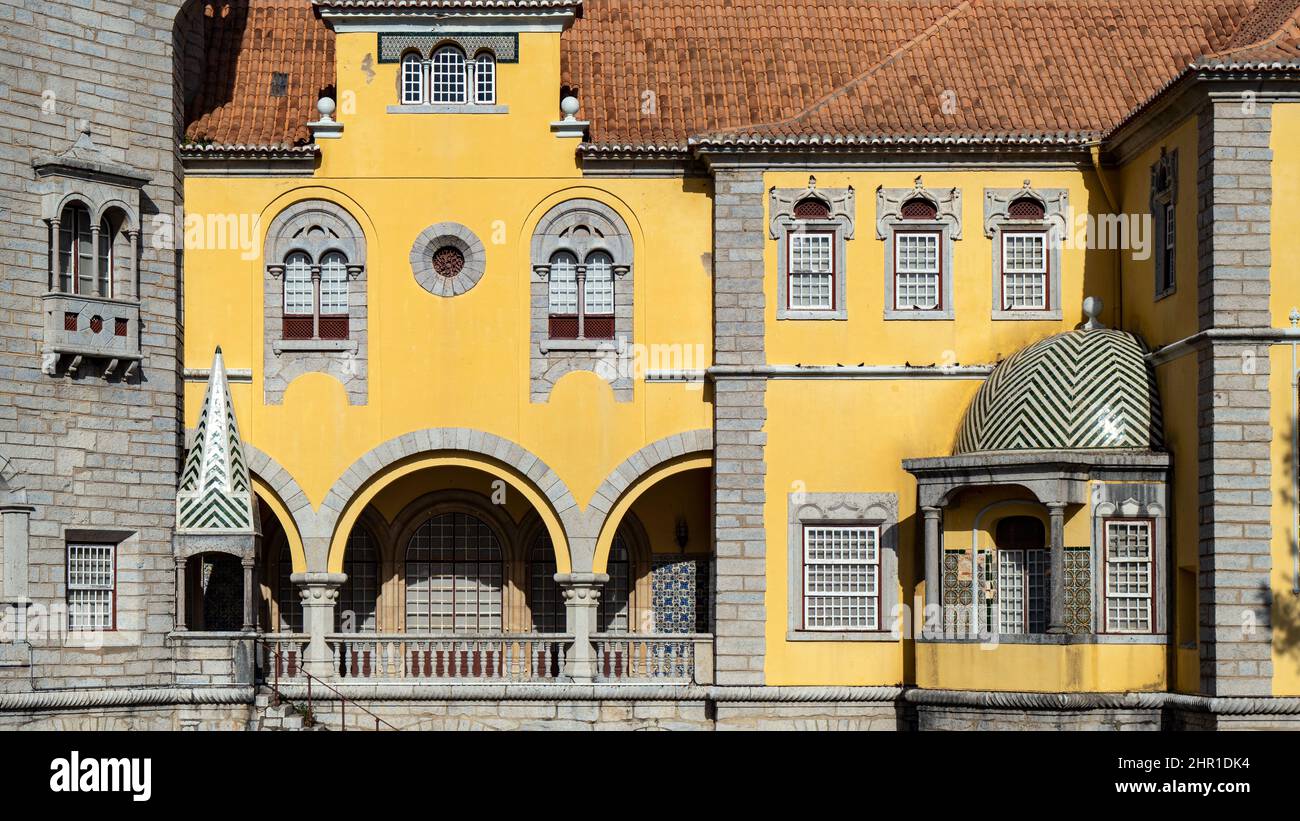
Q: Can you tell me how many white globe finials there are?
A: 3